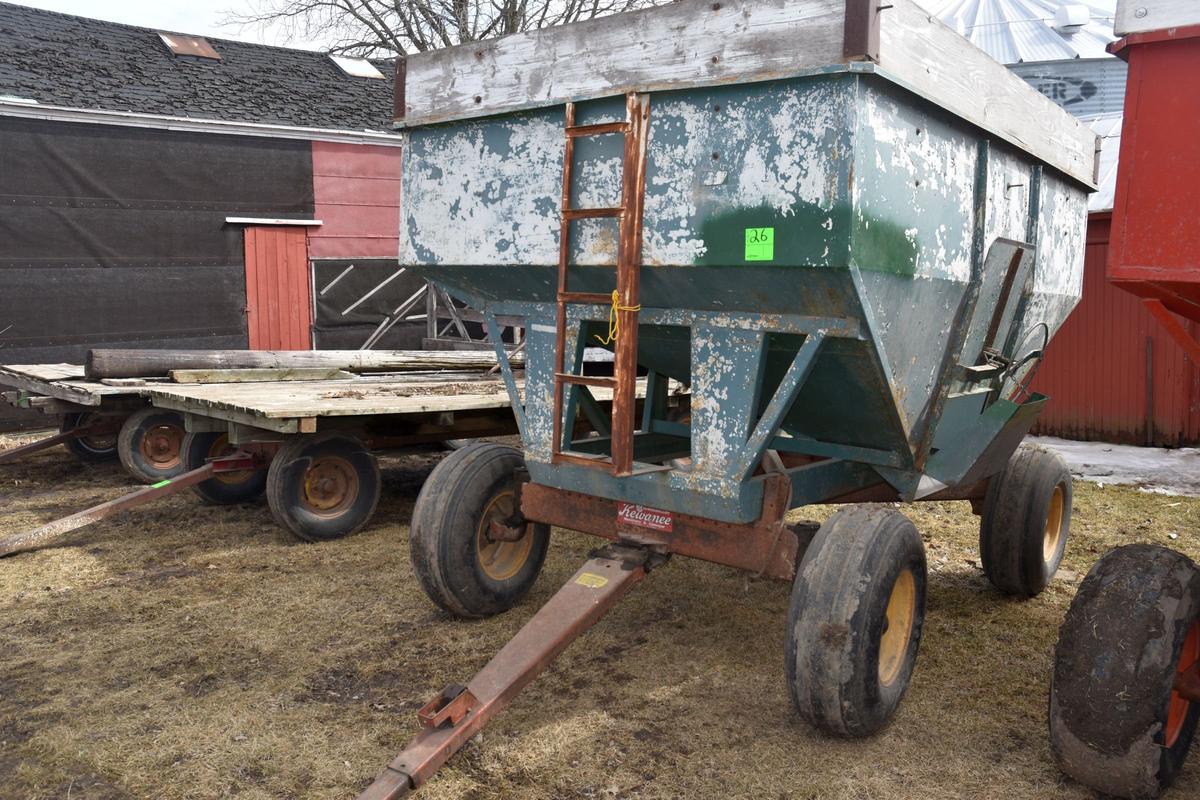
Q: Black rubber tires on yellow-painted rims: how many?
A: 3